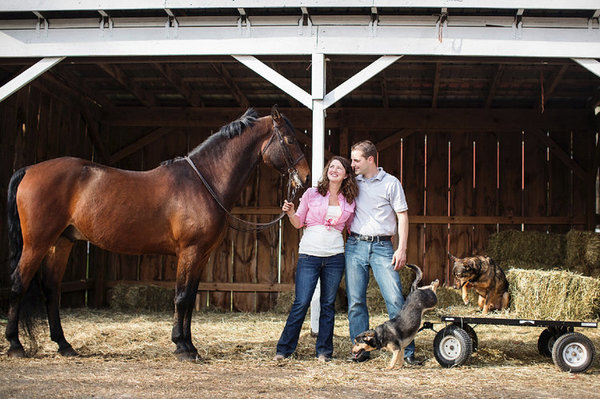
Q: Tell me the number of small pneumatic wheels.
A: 4